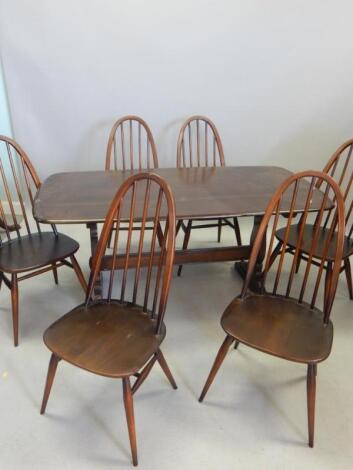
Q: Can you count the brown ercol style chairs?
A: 6